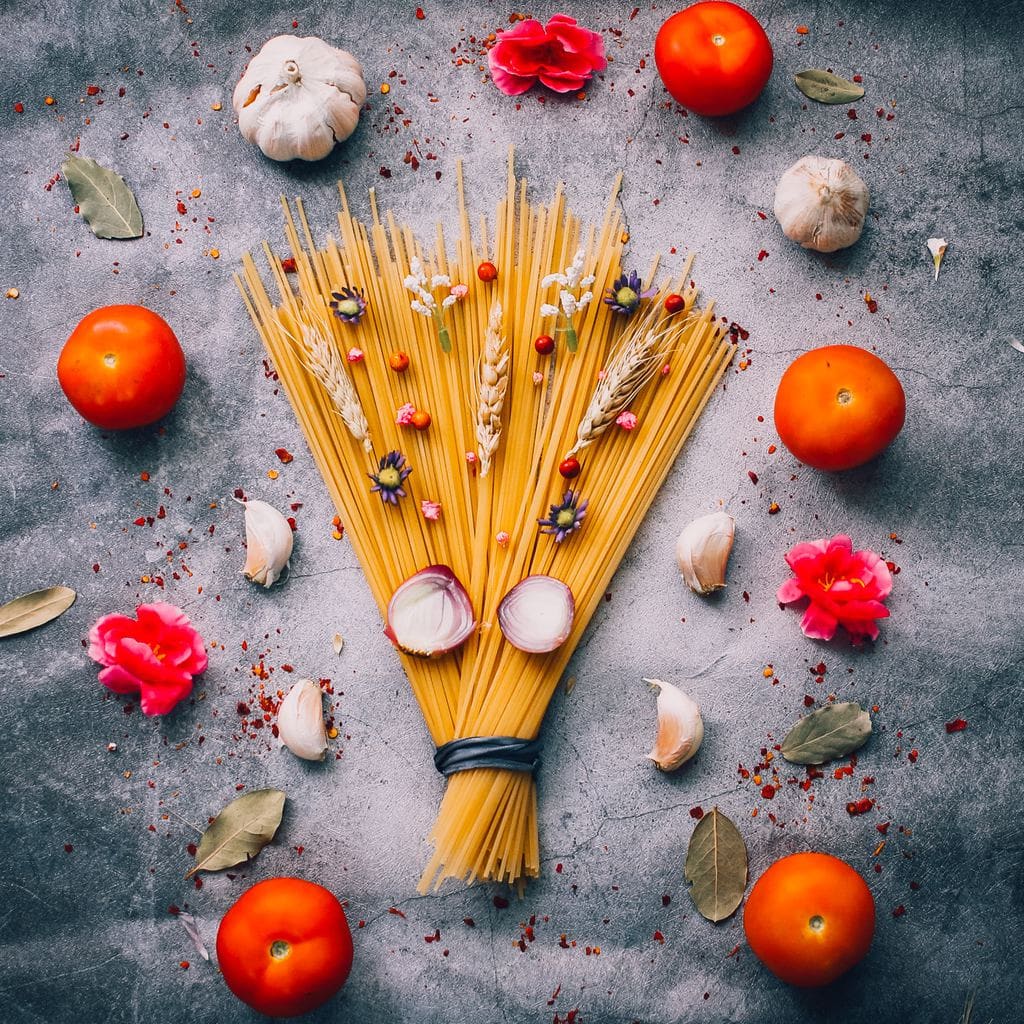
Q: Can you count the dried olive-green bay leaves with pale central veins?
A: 6